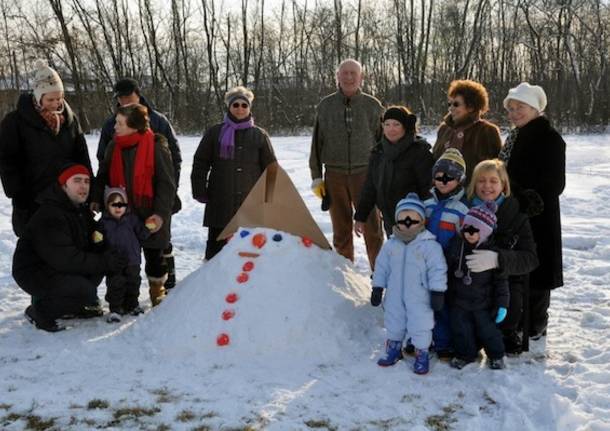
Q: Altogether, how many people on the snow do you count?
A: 14